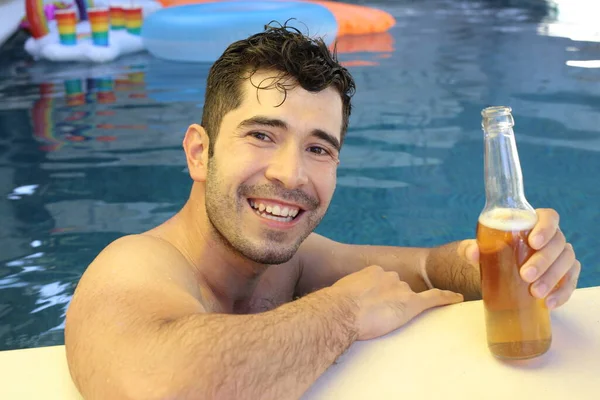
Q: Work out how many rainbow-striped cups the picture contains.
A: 4